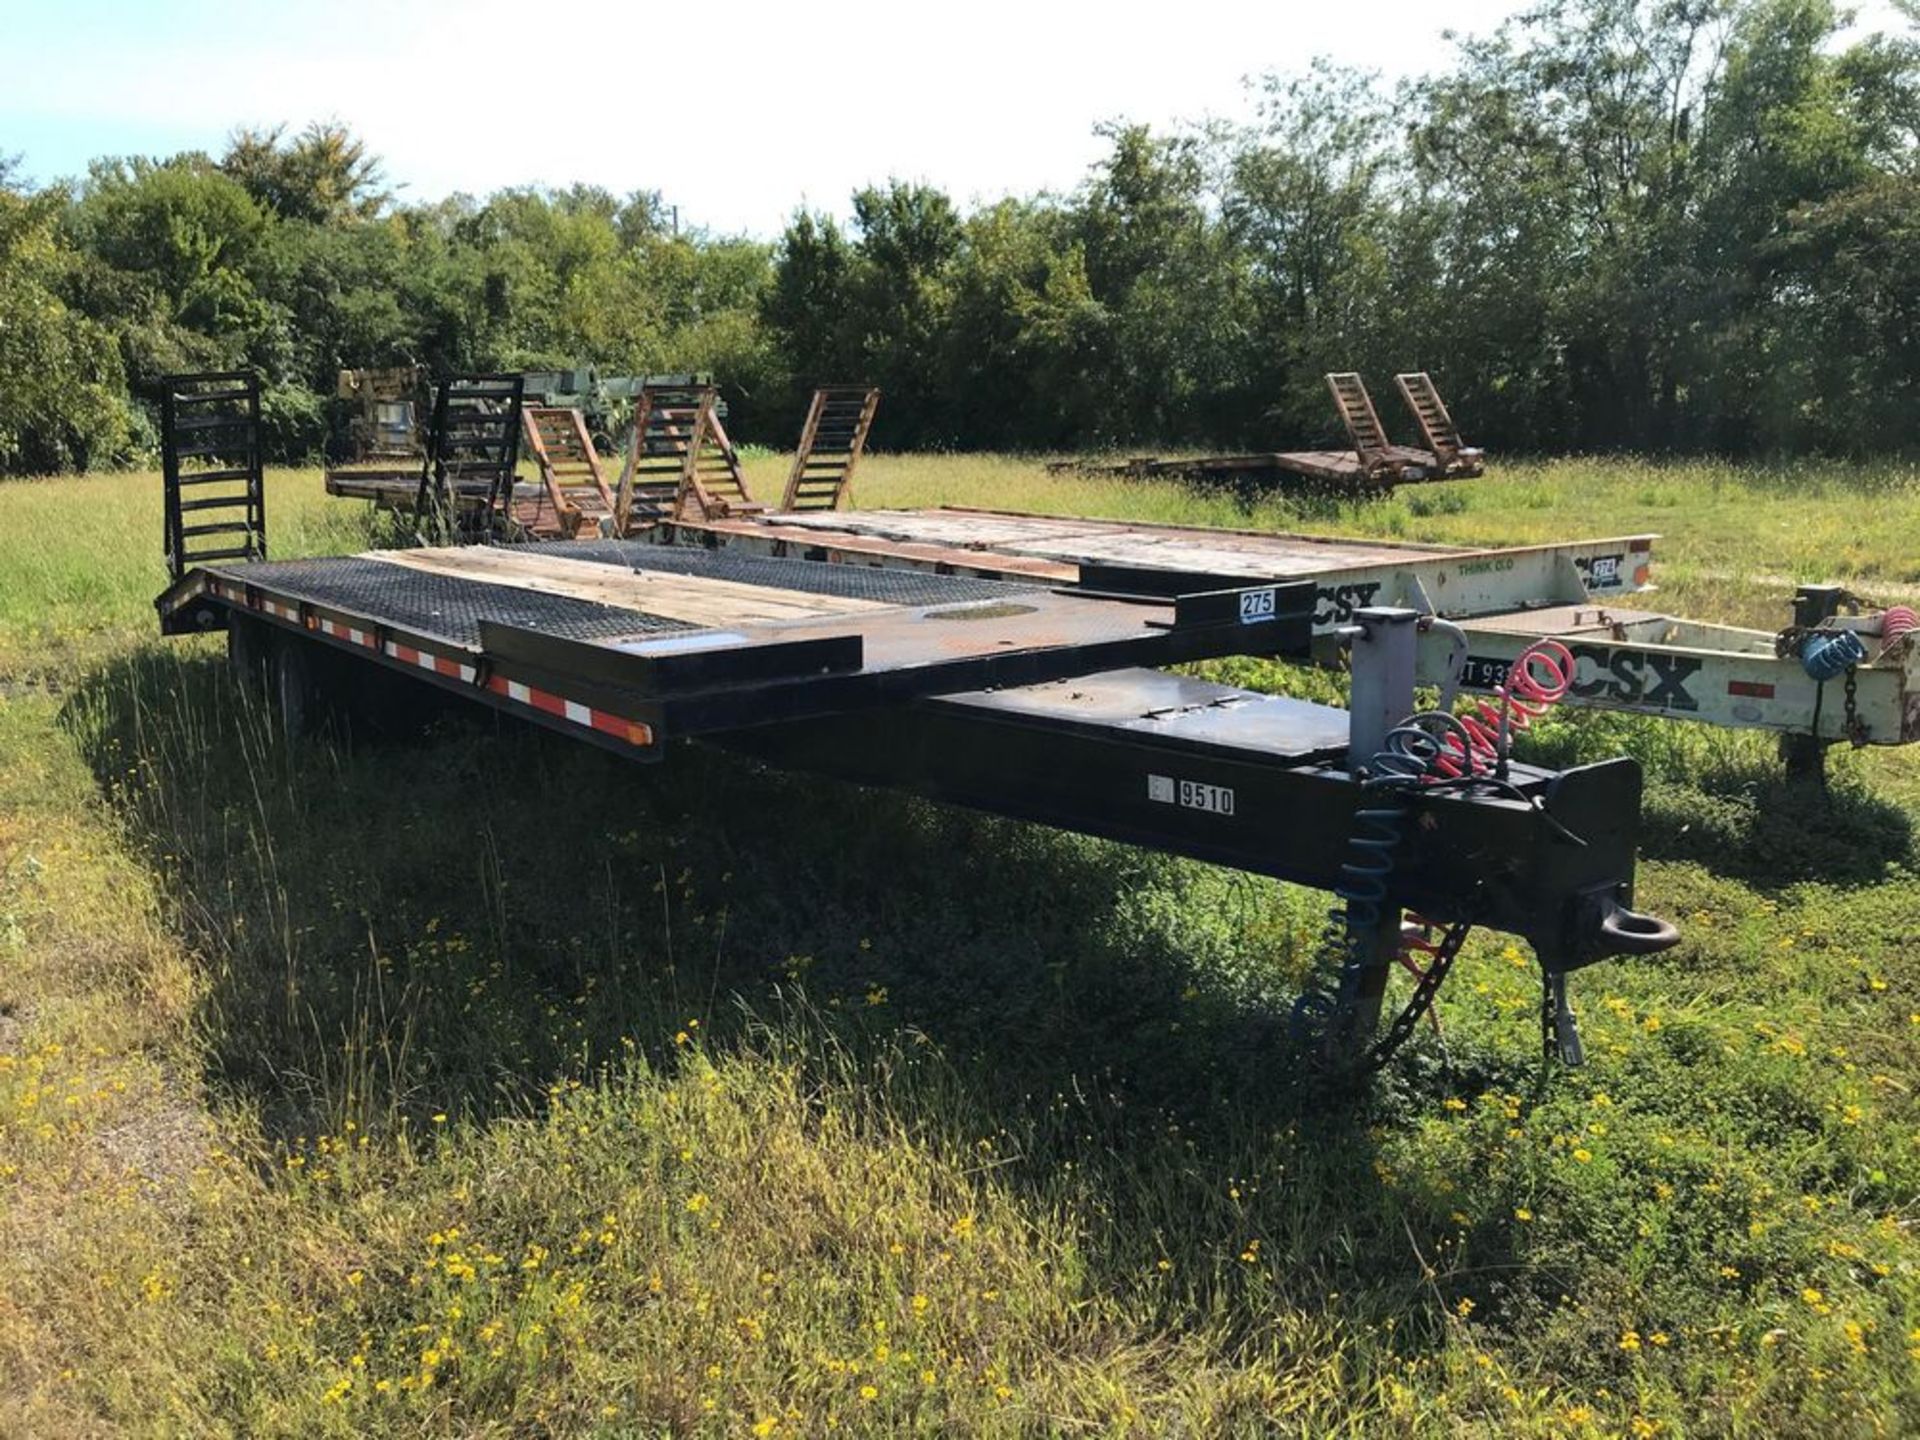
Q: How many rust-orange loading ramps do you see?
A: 6